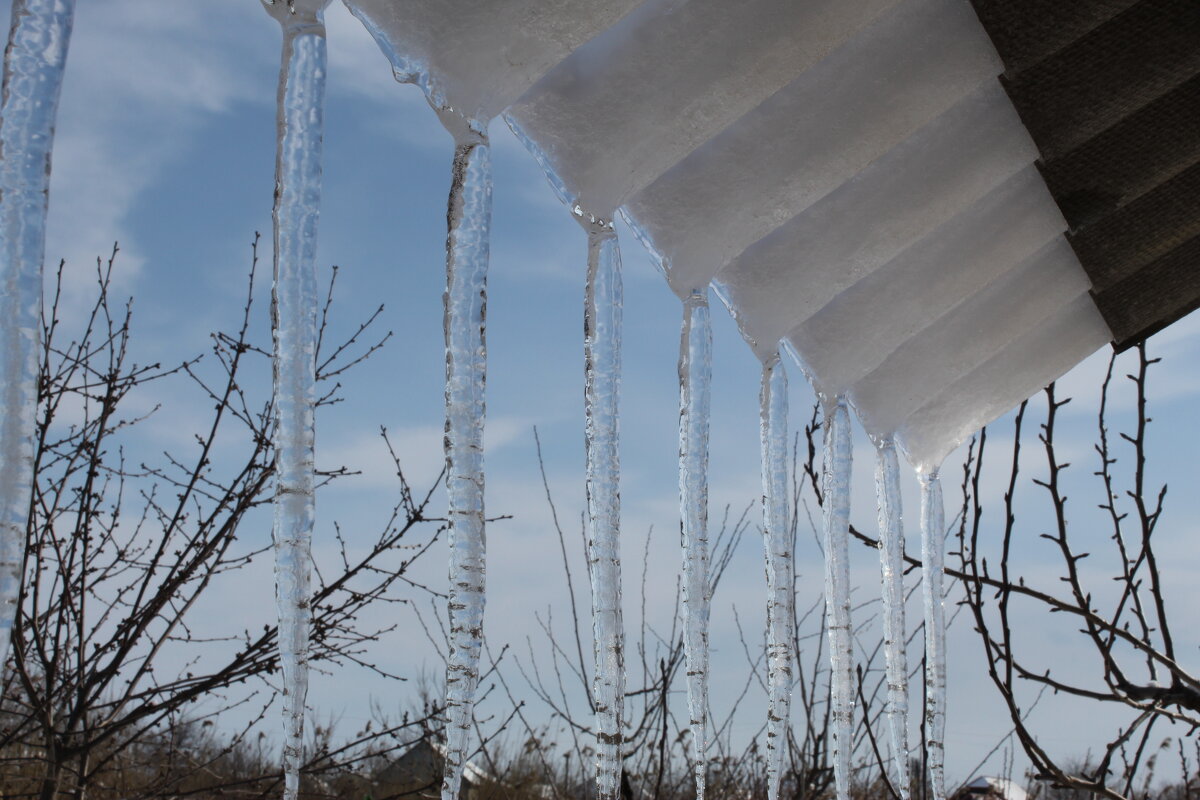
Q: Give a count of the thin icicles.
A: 9